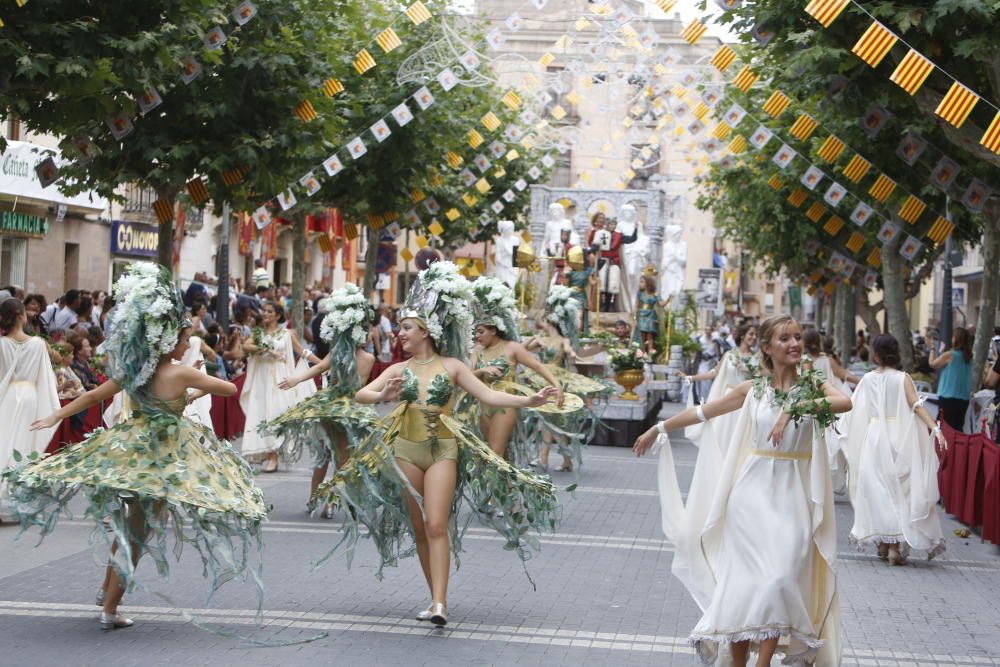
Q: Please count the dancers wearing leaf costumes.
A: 5